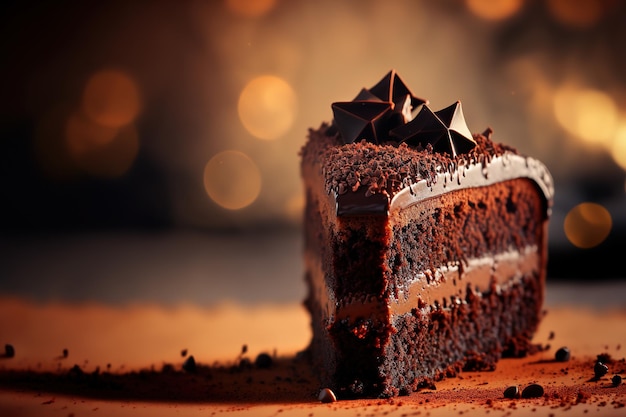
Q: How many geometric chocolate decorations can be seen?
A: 3